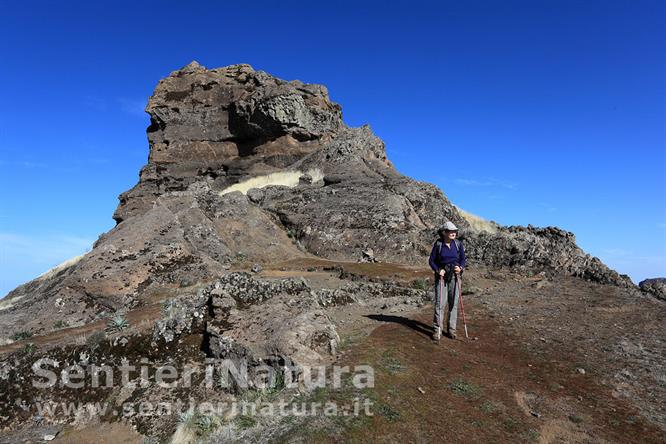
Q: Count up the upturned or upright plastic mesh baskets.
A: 0